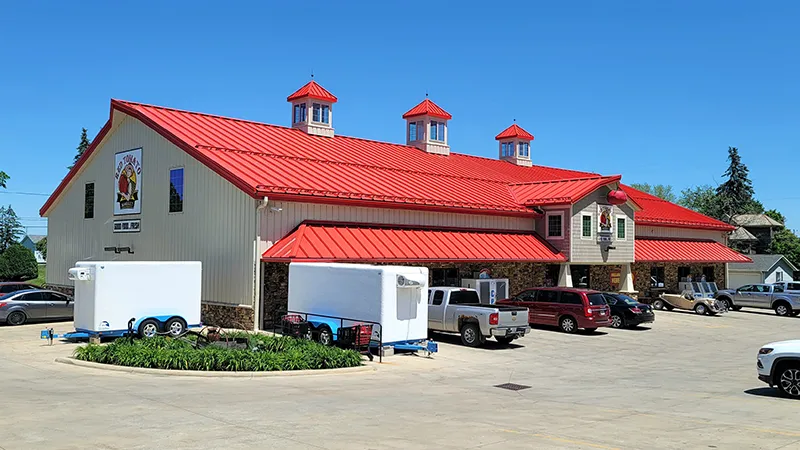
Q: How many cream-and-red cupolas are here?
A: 3